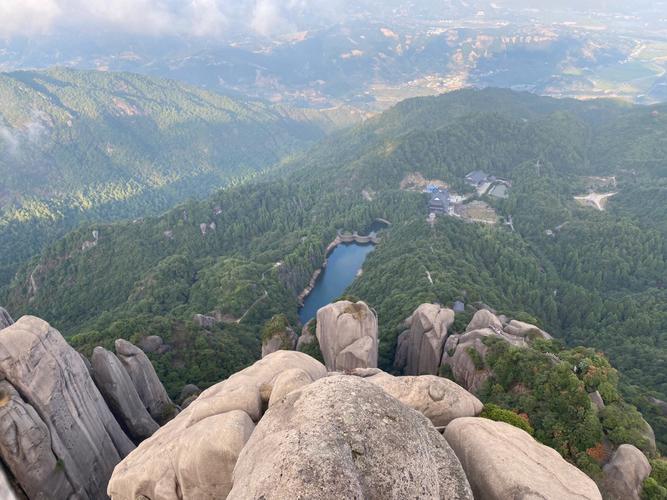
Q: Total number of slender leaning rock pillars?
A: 2